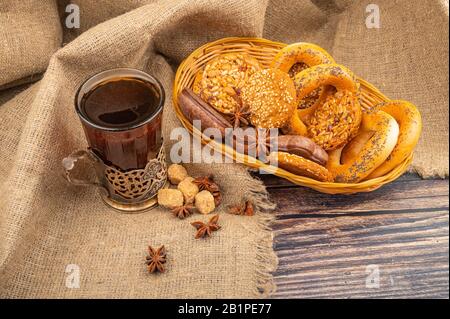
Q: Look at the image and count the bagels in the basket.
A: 4